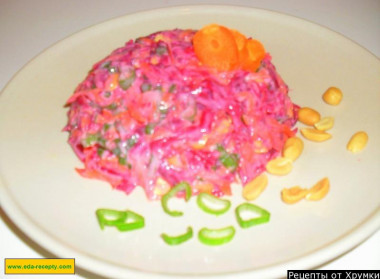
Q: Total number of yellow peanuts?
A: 10